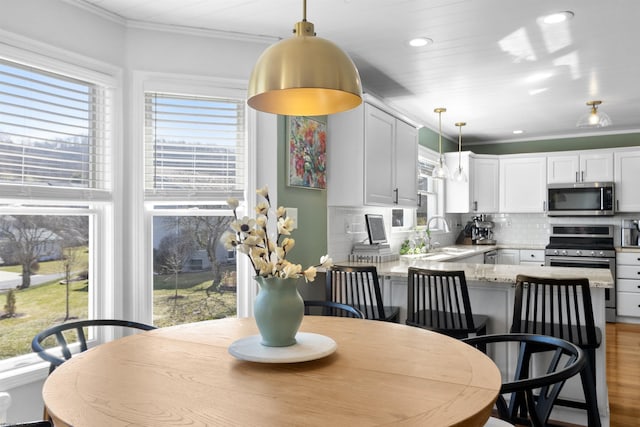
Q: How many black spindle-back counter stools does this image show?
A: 3